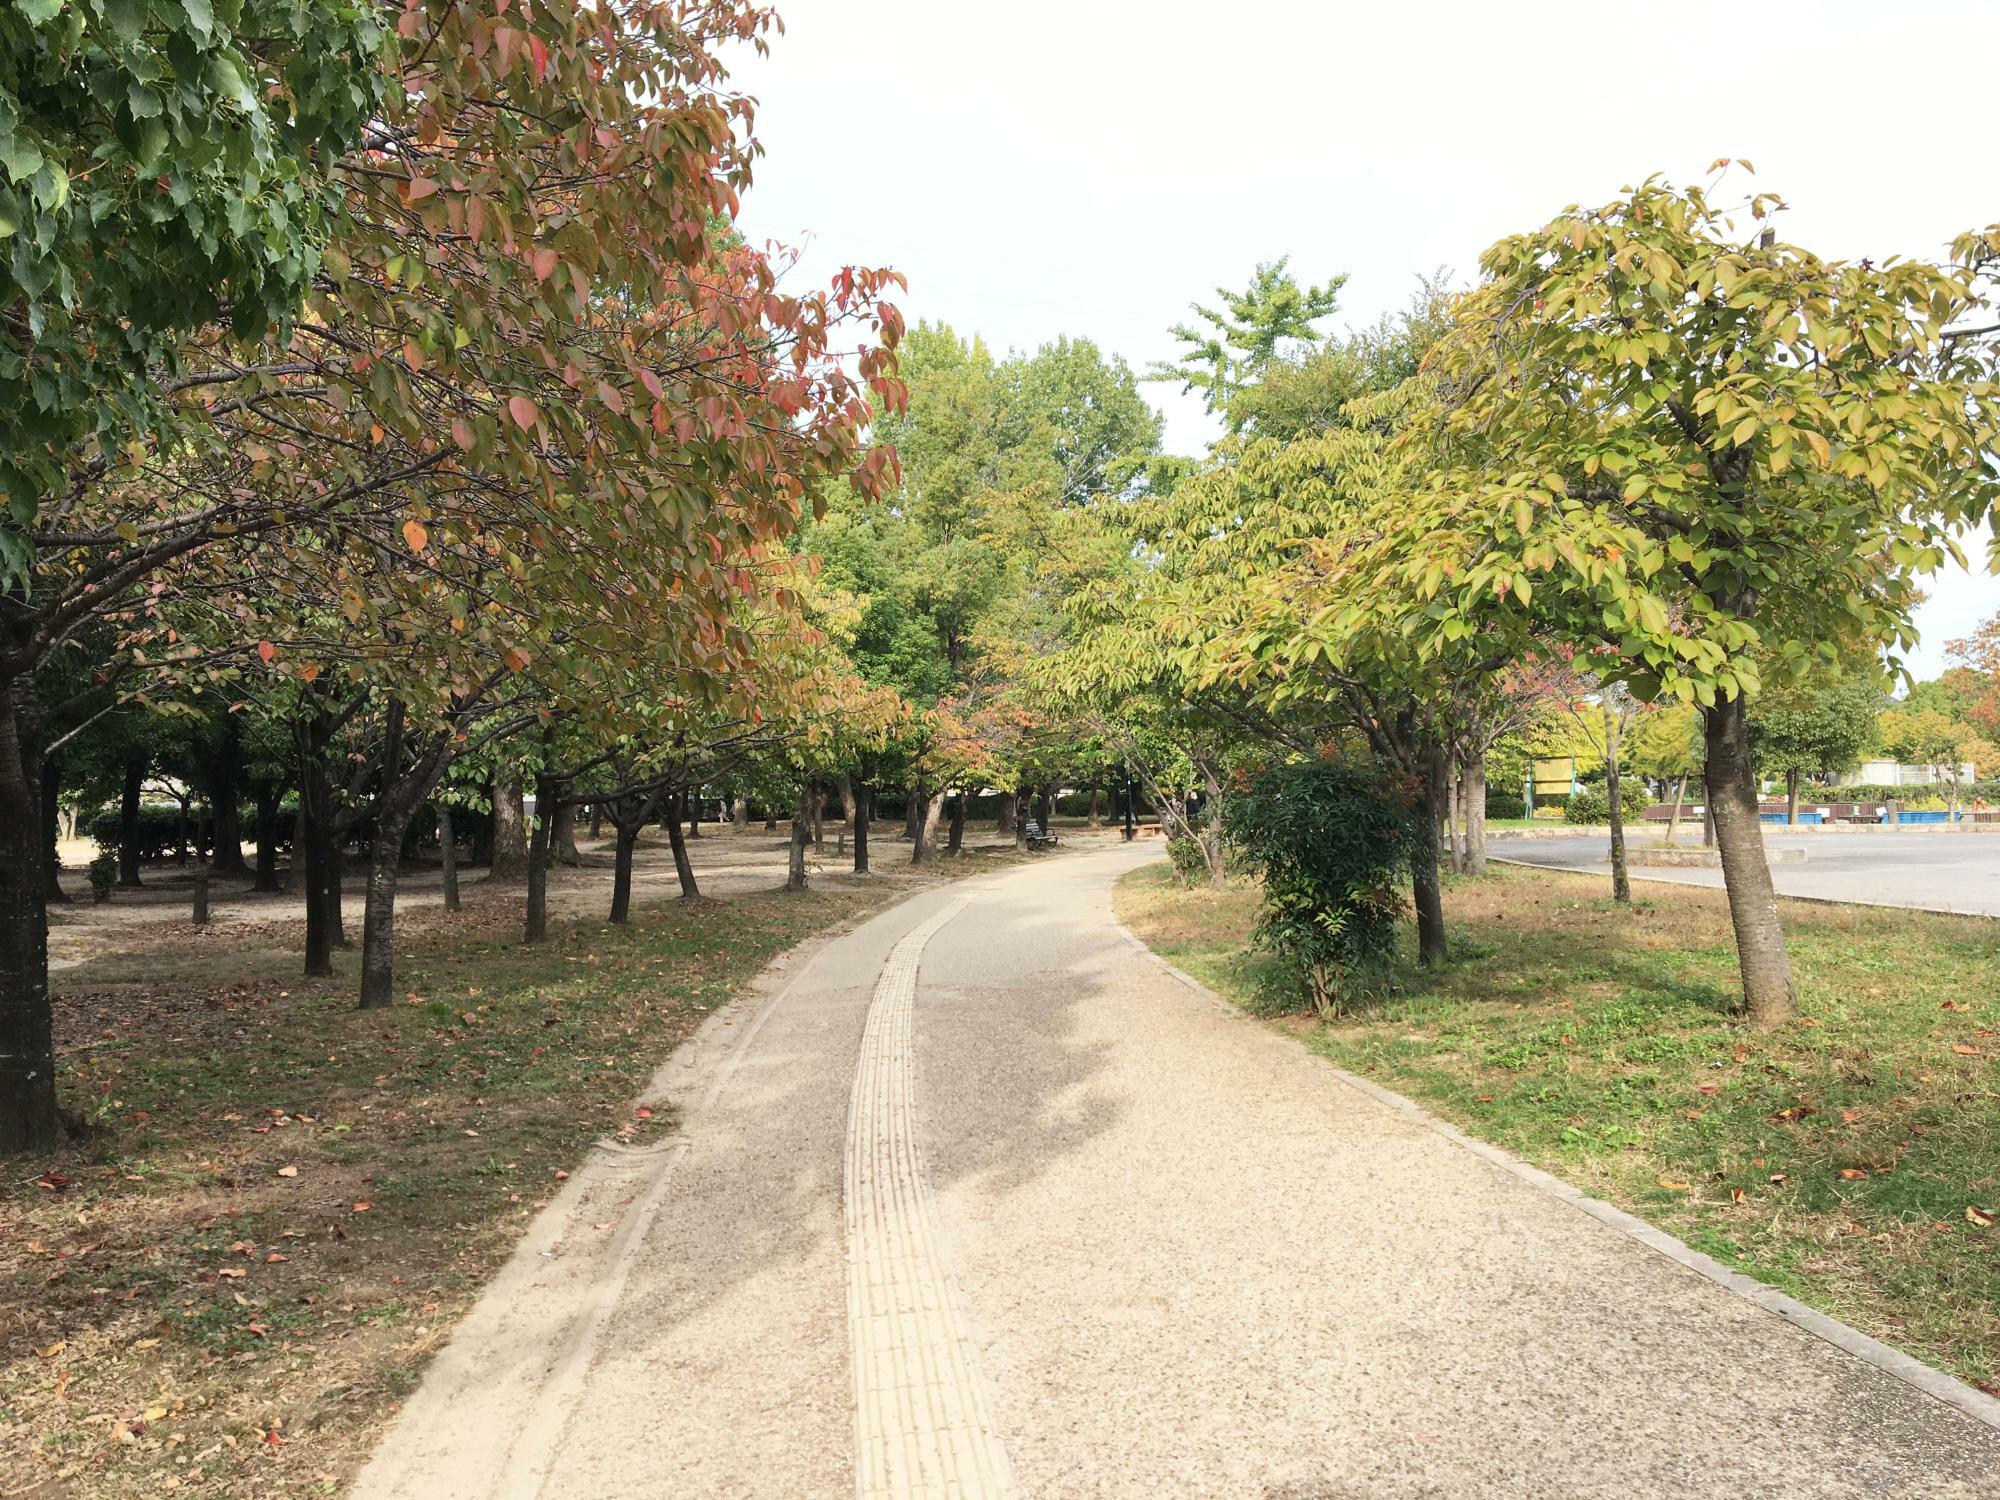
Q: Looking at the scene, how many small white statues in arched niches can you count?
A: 0